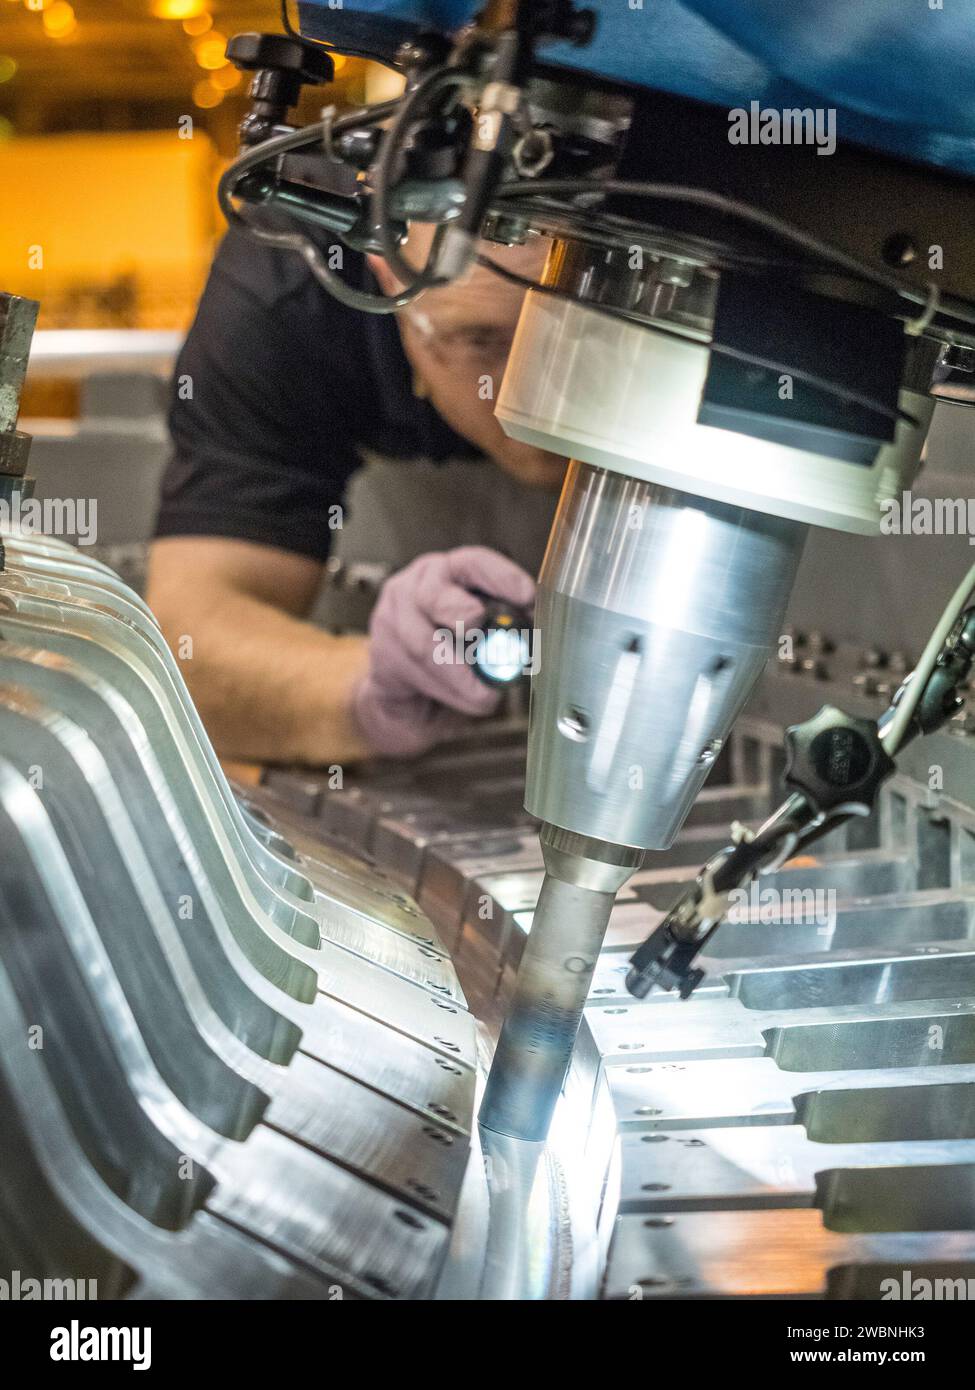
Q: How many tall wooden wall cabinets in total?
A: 0